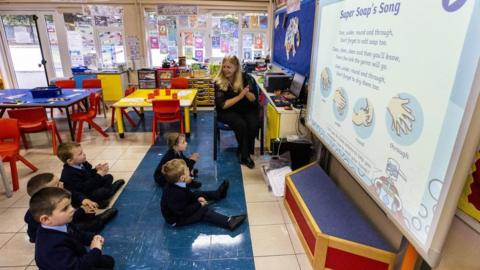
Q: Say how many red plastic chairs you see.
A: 8